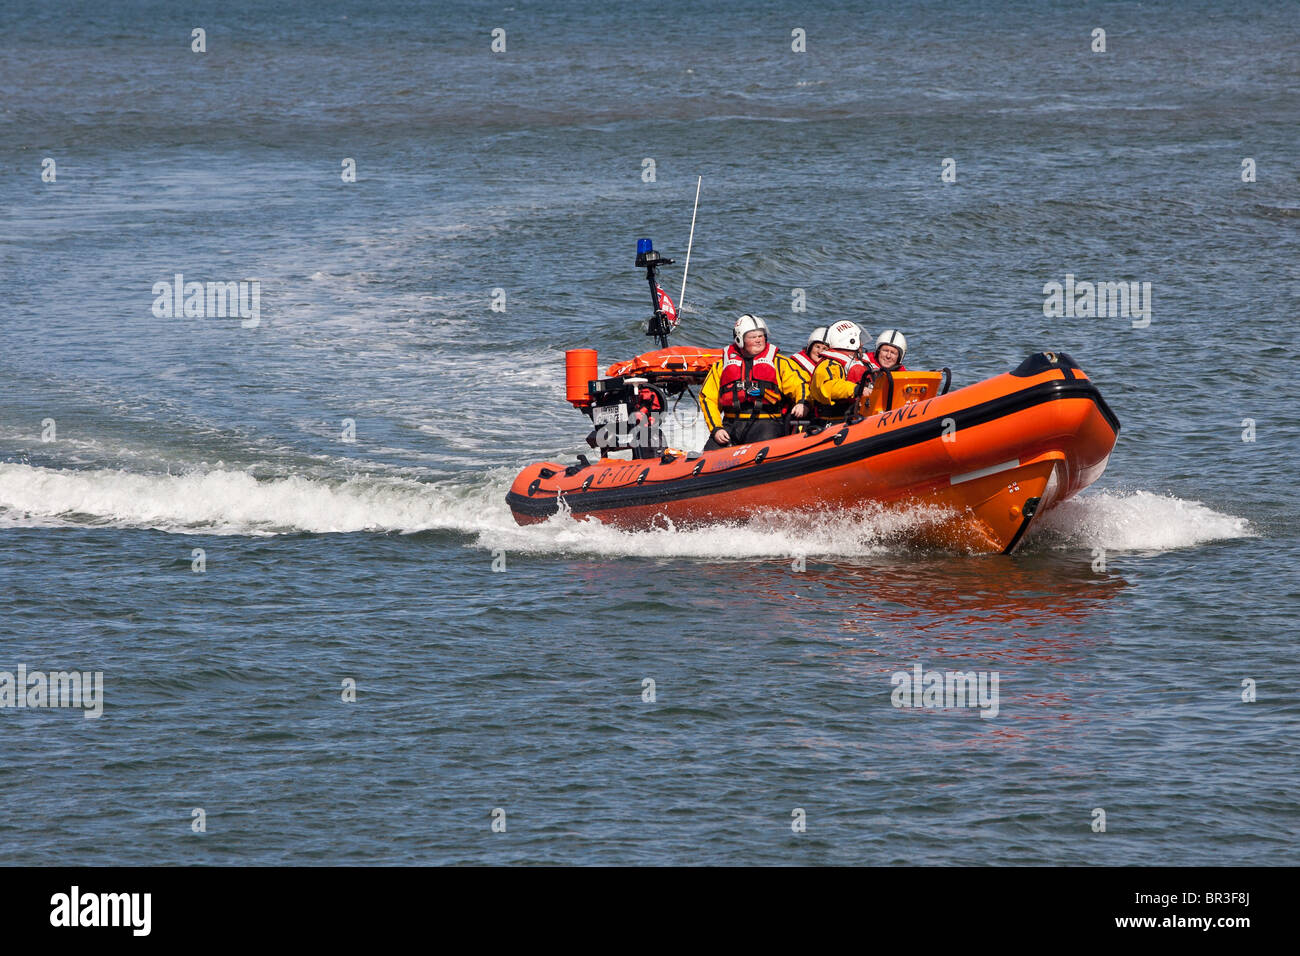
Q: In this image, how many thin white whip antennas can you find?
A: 1